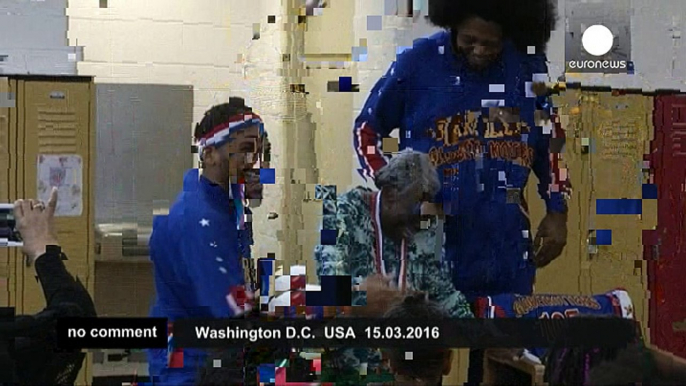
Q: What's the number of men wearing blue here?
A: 2